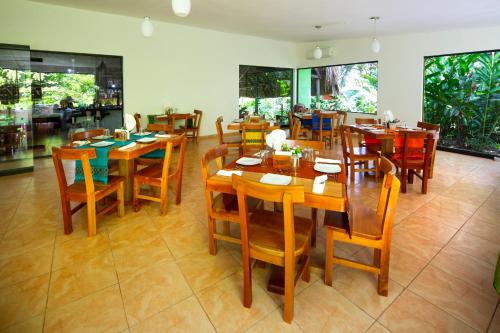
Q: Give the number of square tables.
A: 6